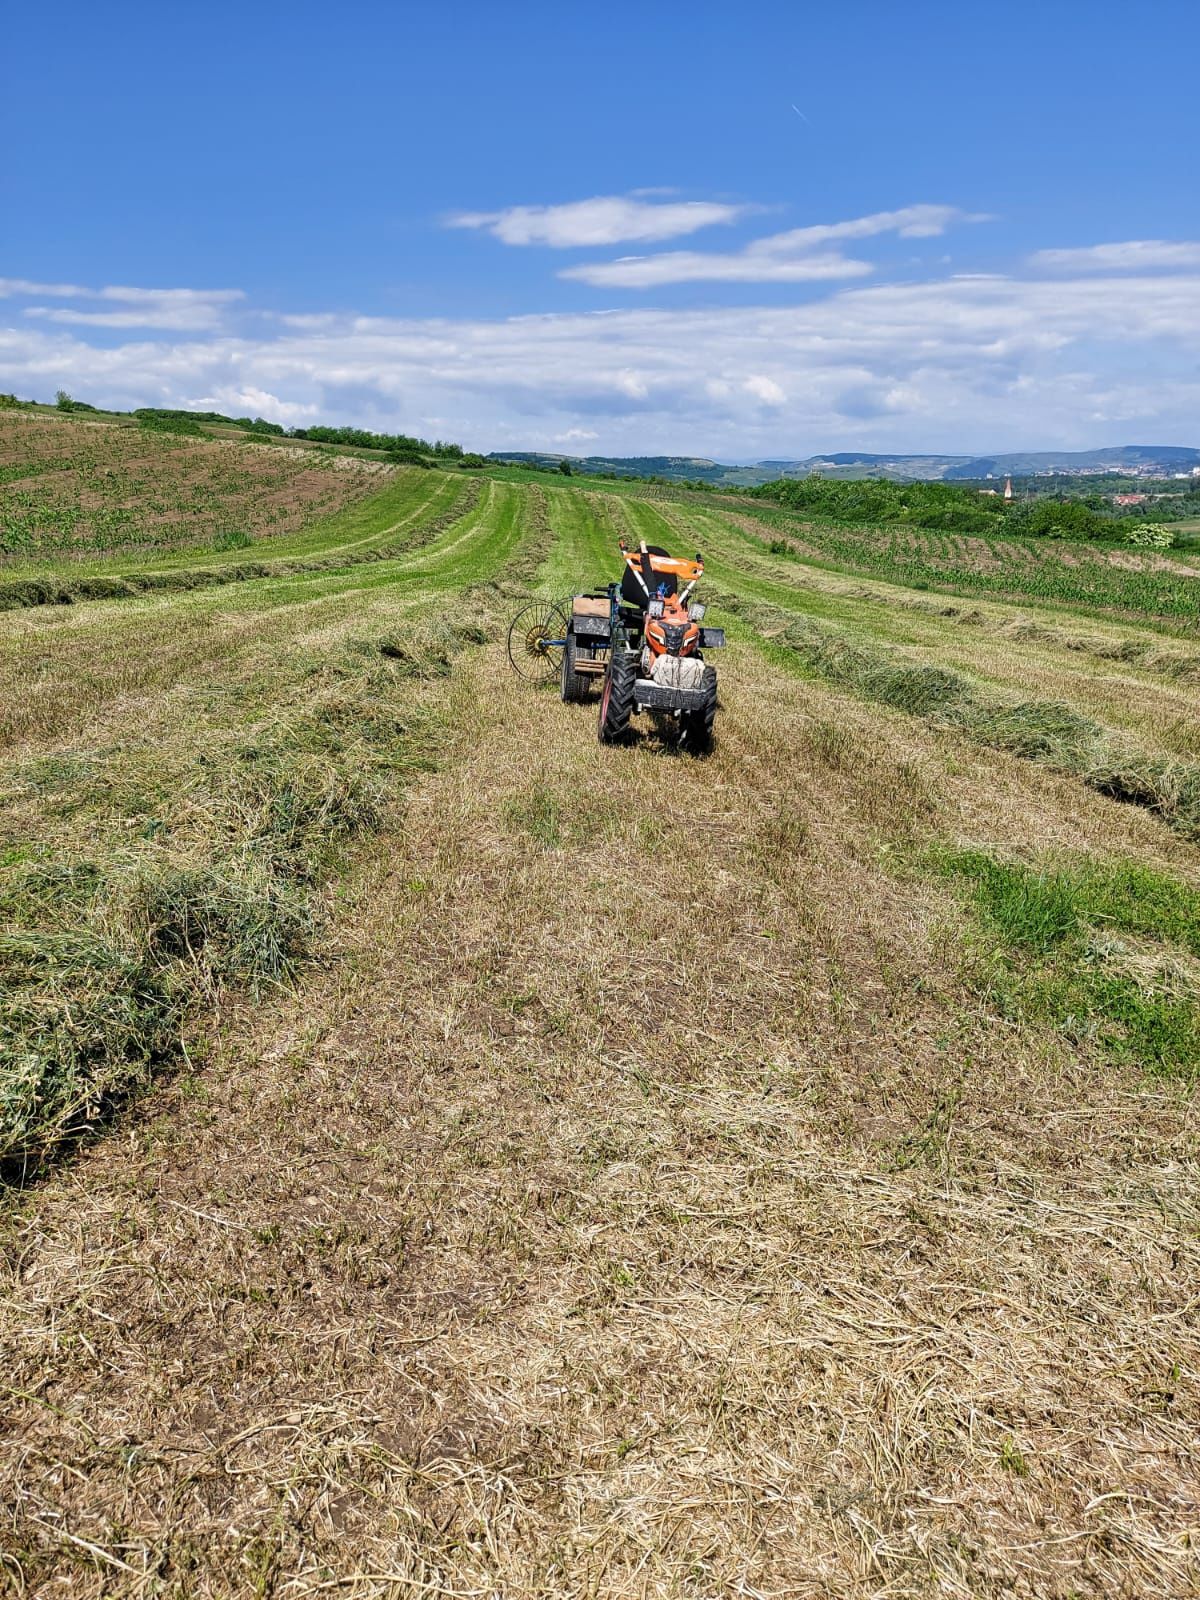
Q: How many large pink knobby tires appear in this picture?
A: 0